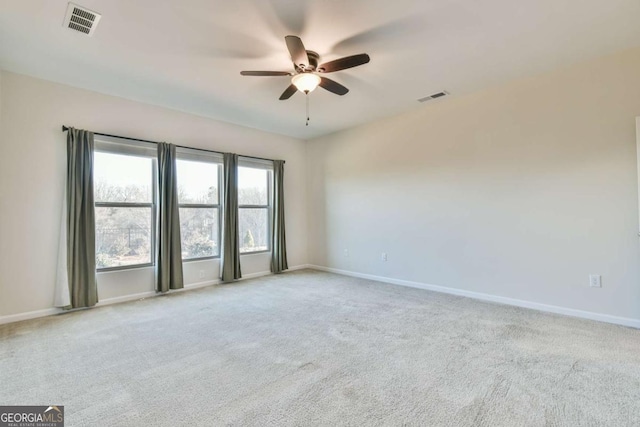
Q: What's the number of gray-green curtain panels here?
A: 4